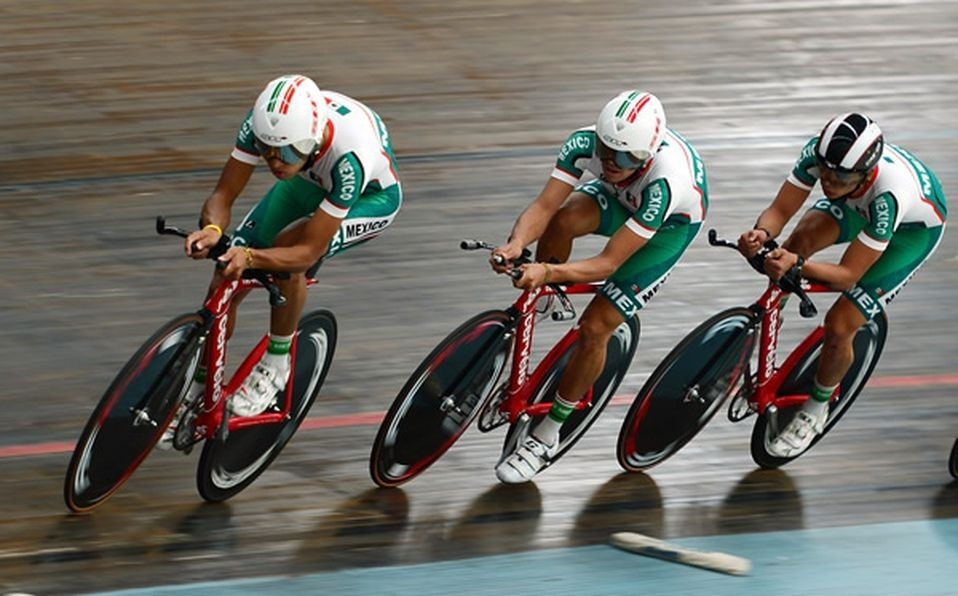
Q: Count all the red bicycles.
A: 3